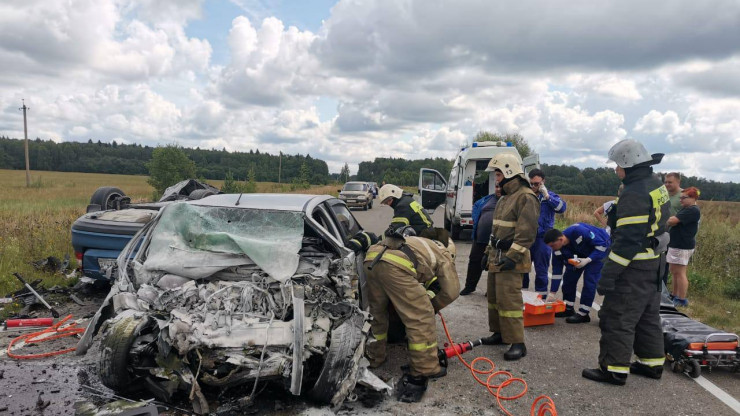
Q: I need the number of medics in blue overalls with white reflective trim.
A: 2